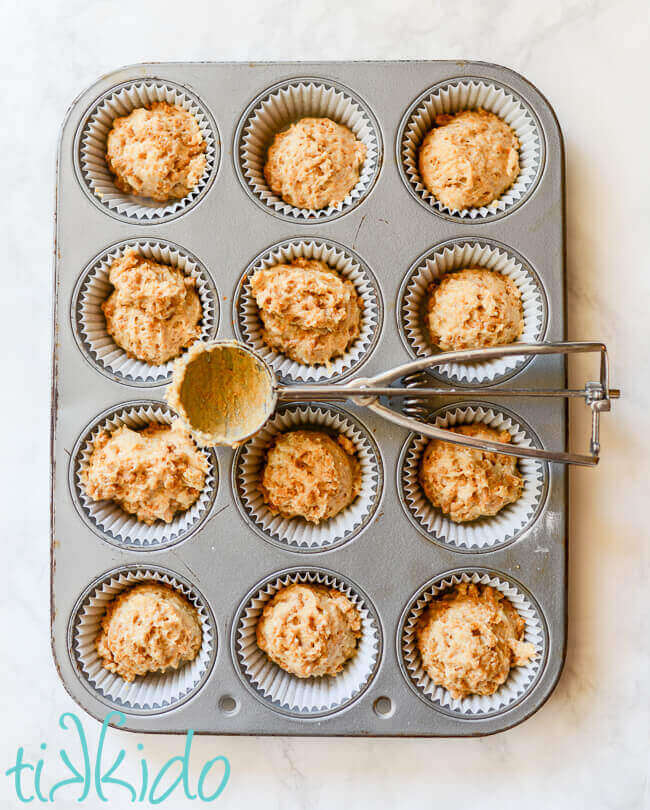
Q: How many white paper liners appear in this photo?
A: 12